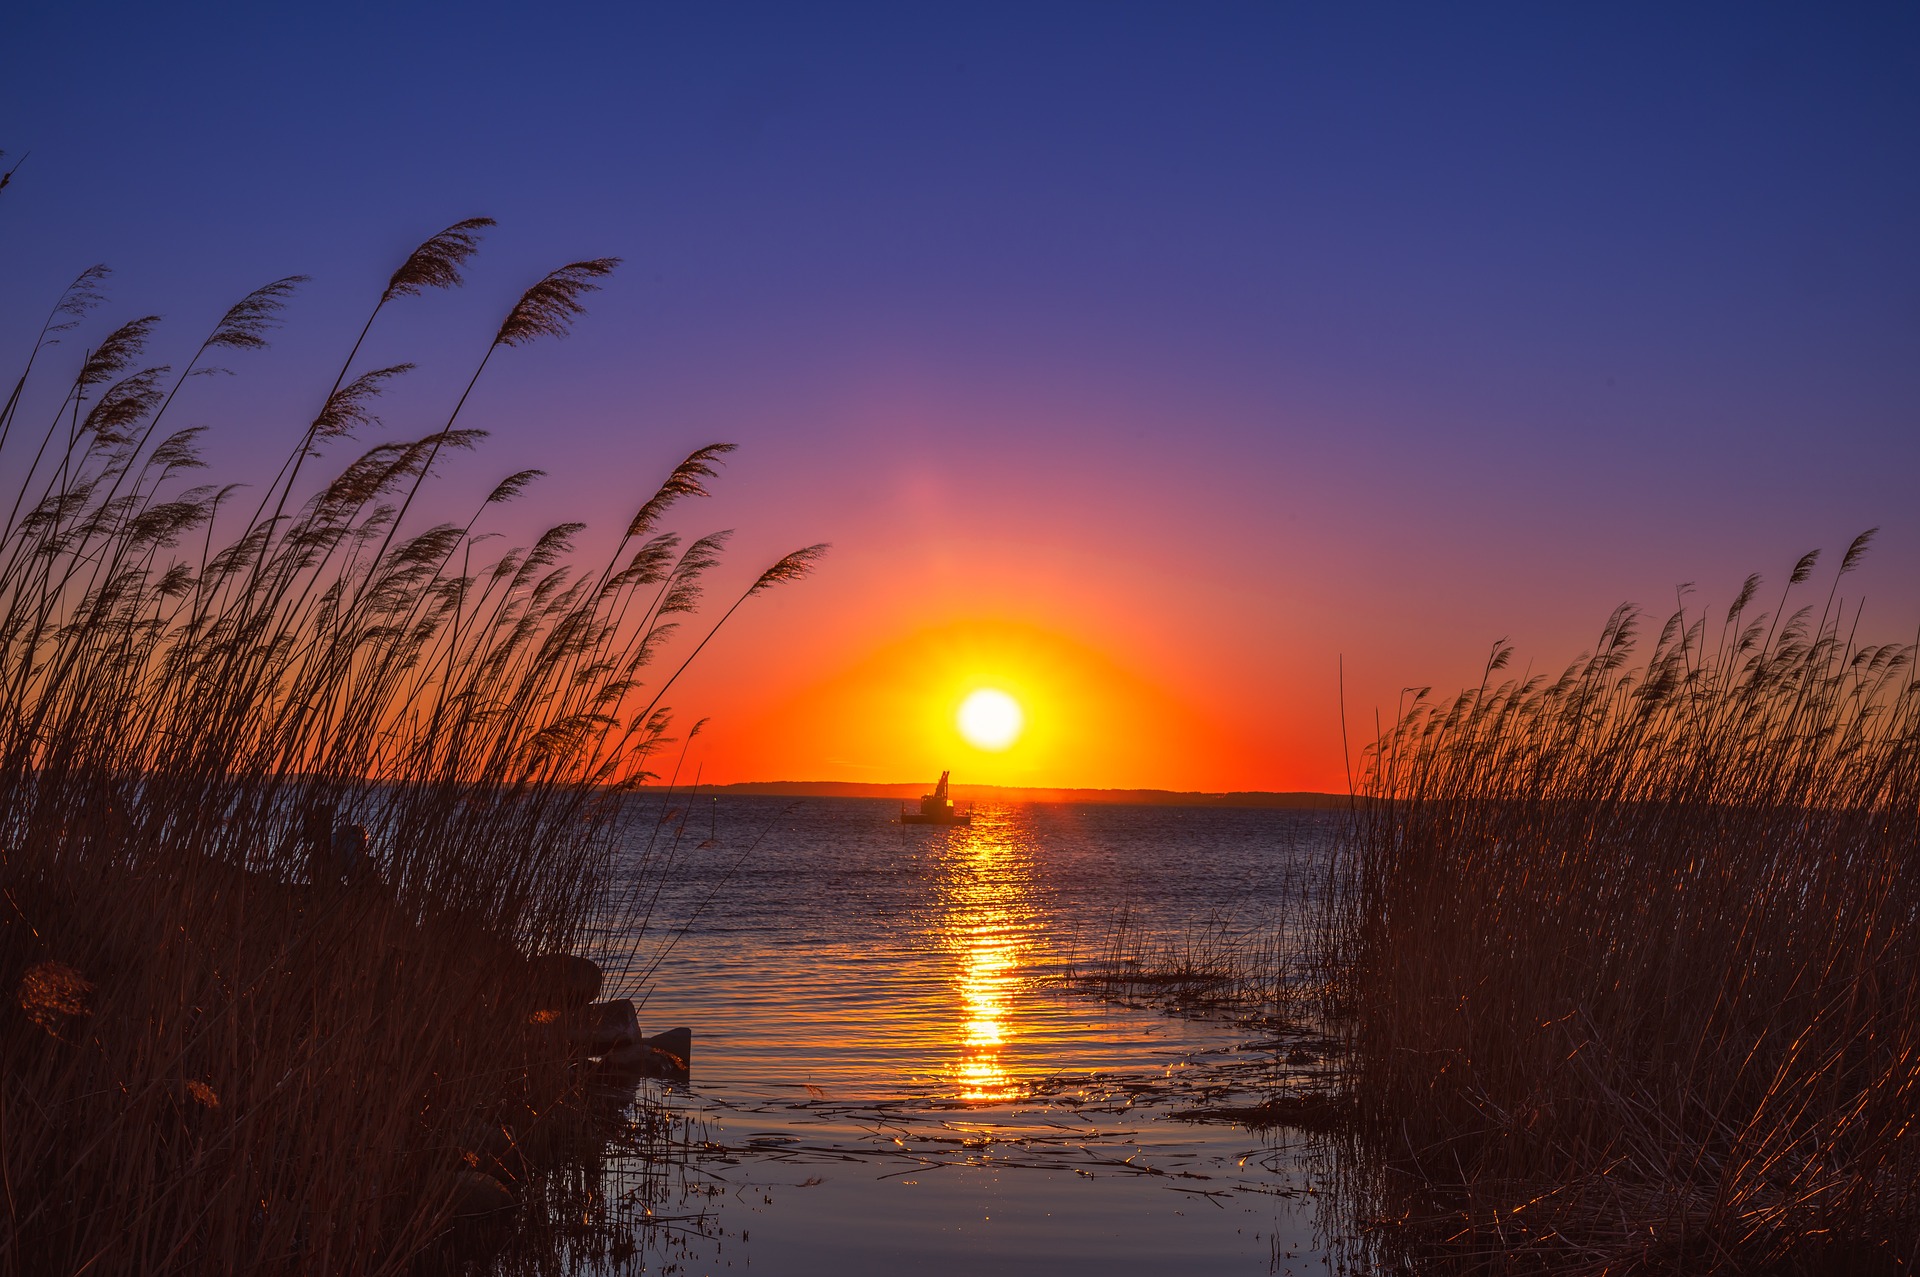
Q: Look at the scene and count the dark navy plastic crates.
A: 0